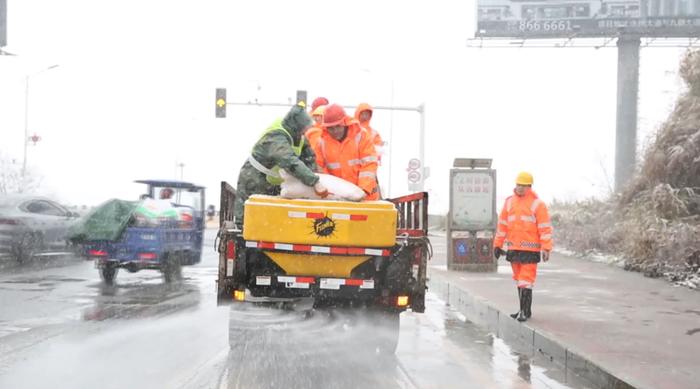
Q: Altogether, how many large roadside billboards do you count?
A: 1